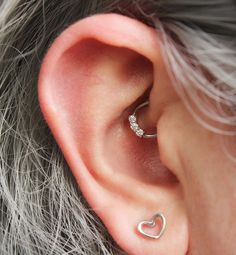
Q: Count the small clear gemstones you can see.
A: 3